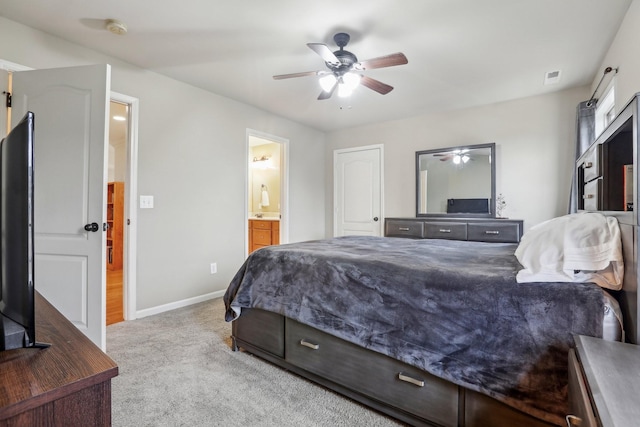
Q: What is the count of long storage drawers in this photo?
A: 1